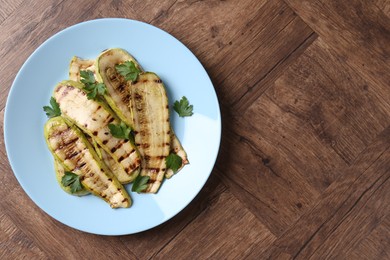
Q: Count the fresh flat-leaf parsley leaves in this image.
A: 8